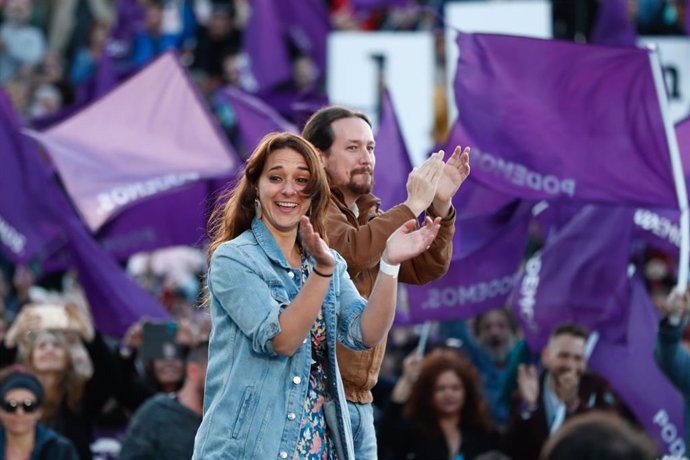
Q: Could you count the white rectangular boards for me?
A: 3